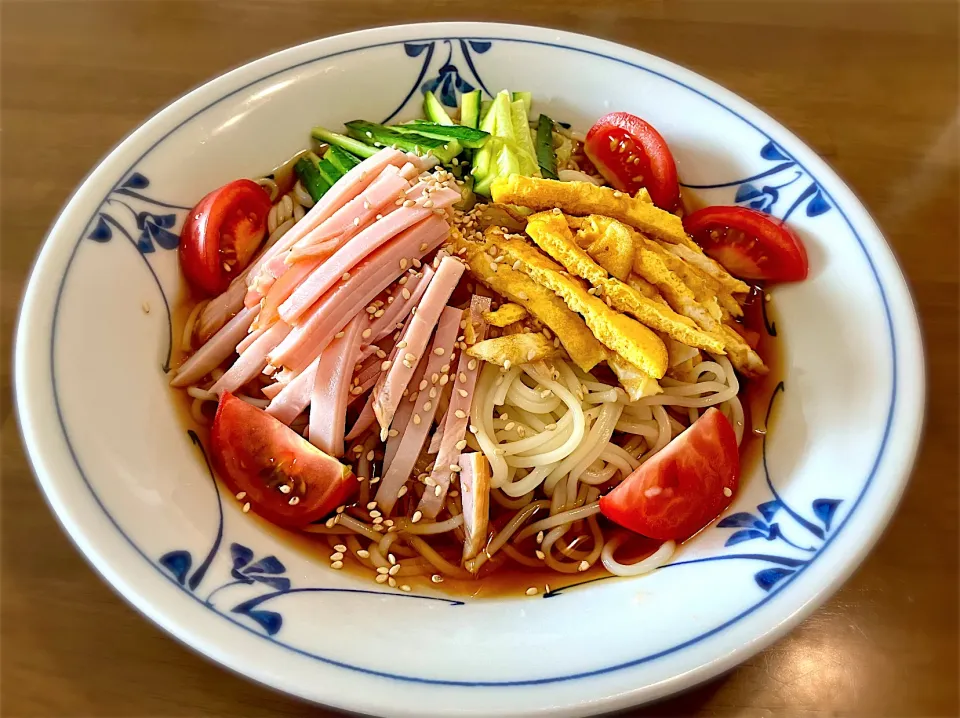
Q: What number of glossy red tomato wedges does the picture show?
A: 5